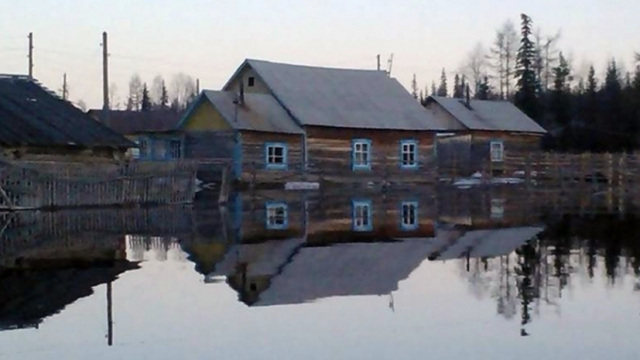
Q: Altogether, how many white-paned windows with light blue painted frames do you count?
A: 3